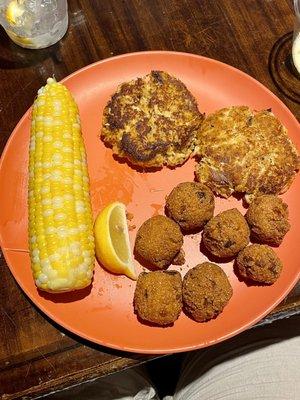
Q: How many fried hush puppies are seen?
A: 7